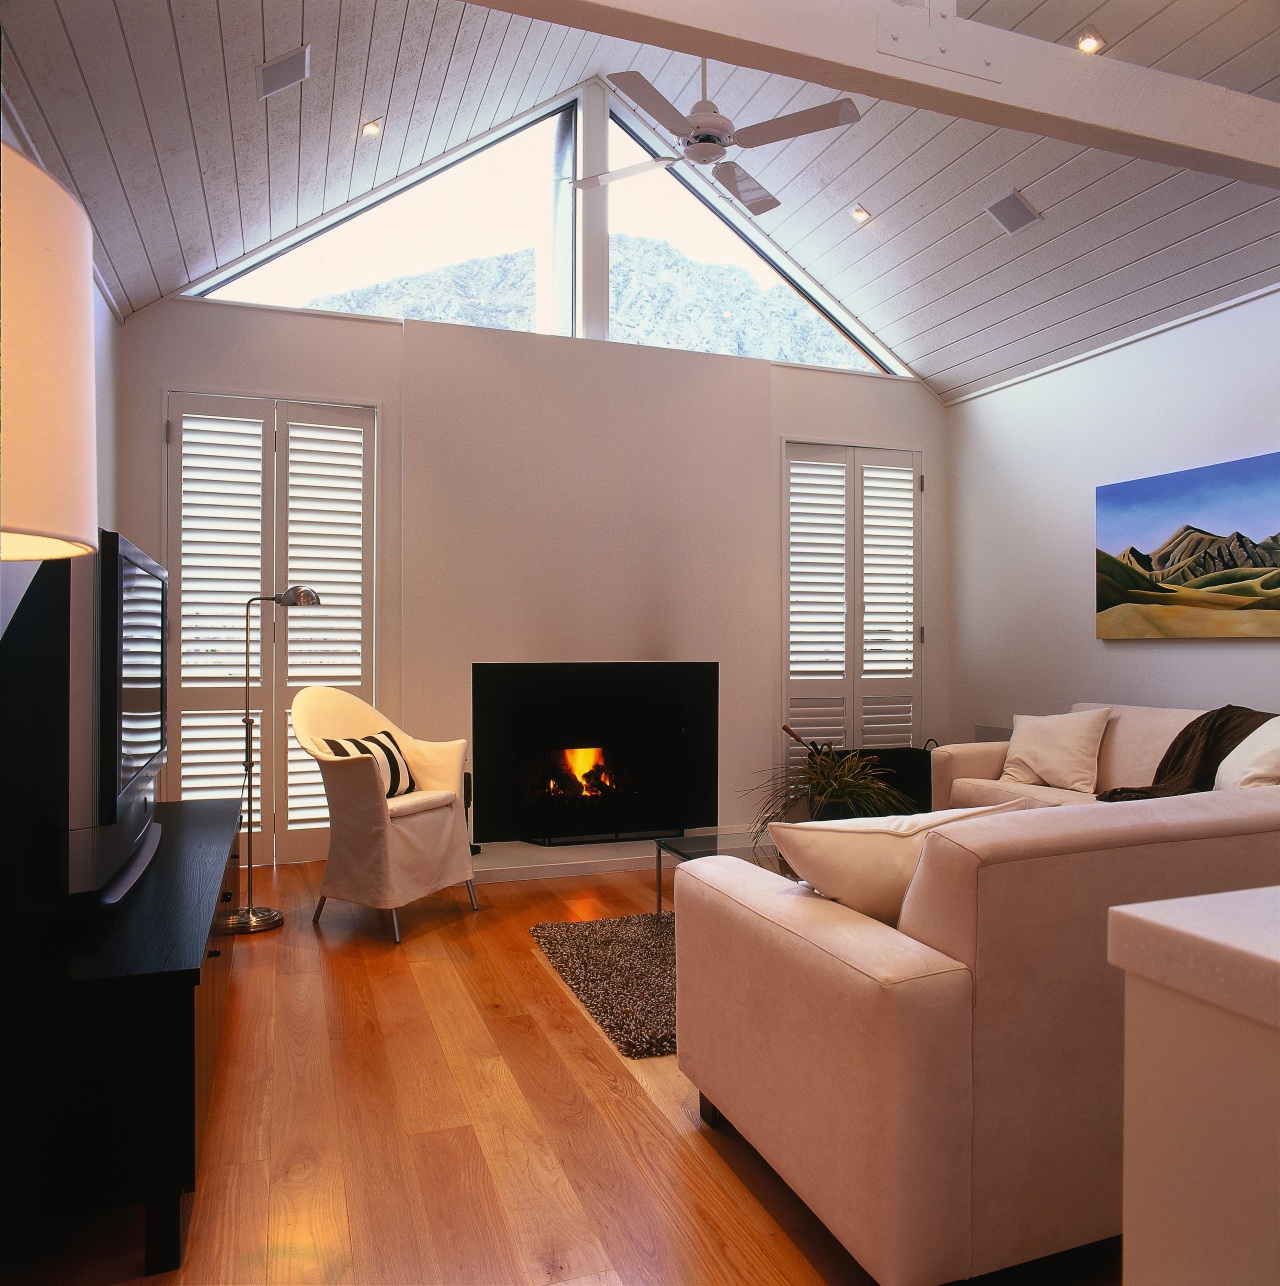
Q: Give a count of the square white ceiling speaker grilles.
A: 2